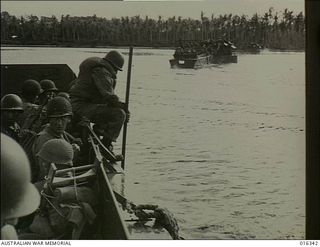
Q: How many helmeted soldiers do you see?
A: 8